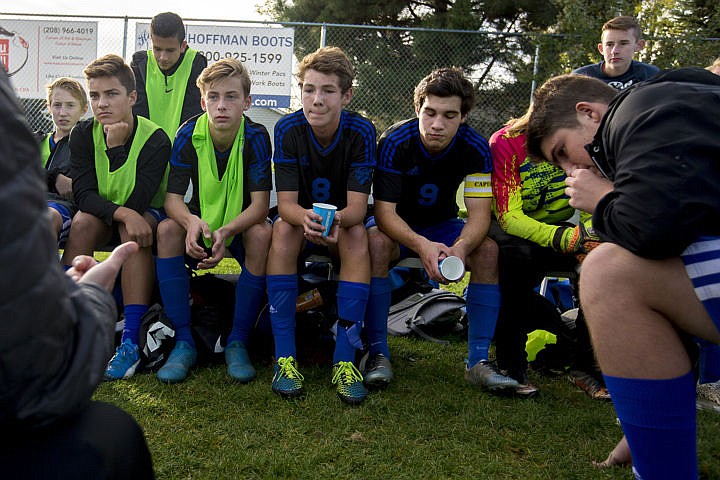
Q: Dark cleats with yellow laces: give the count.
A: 2